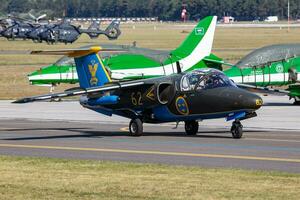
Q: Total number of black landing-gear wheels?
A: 3